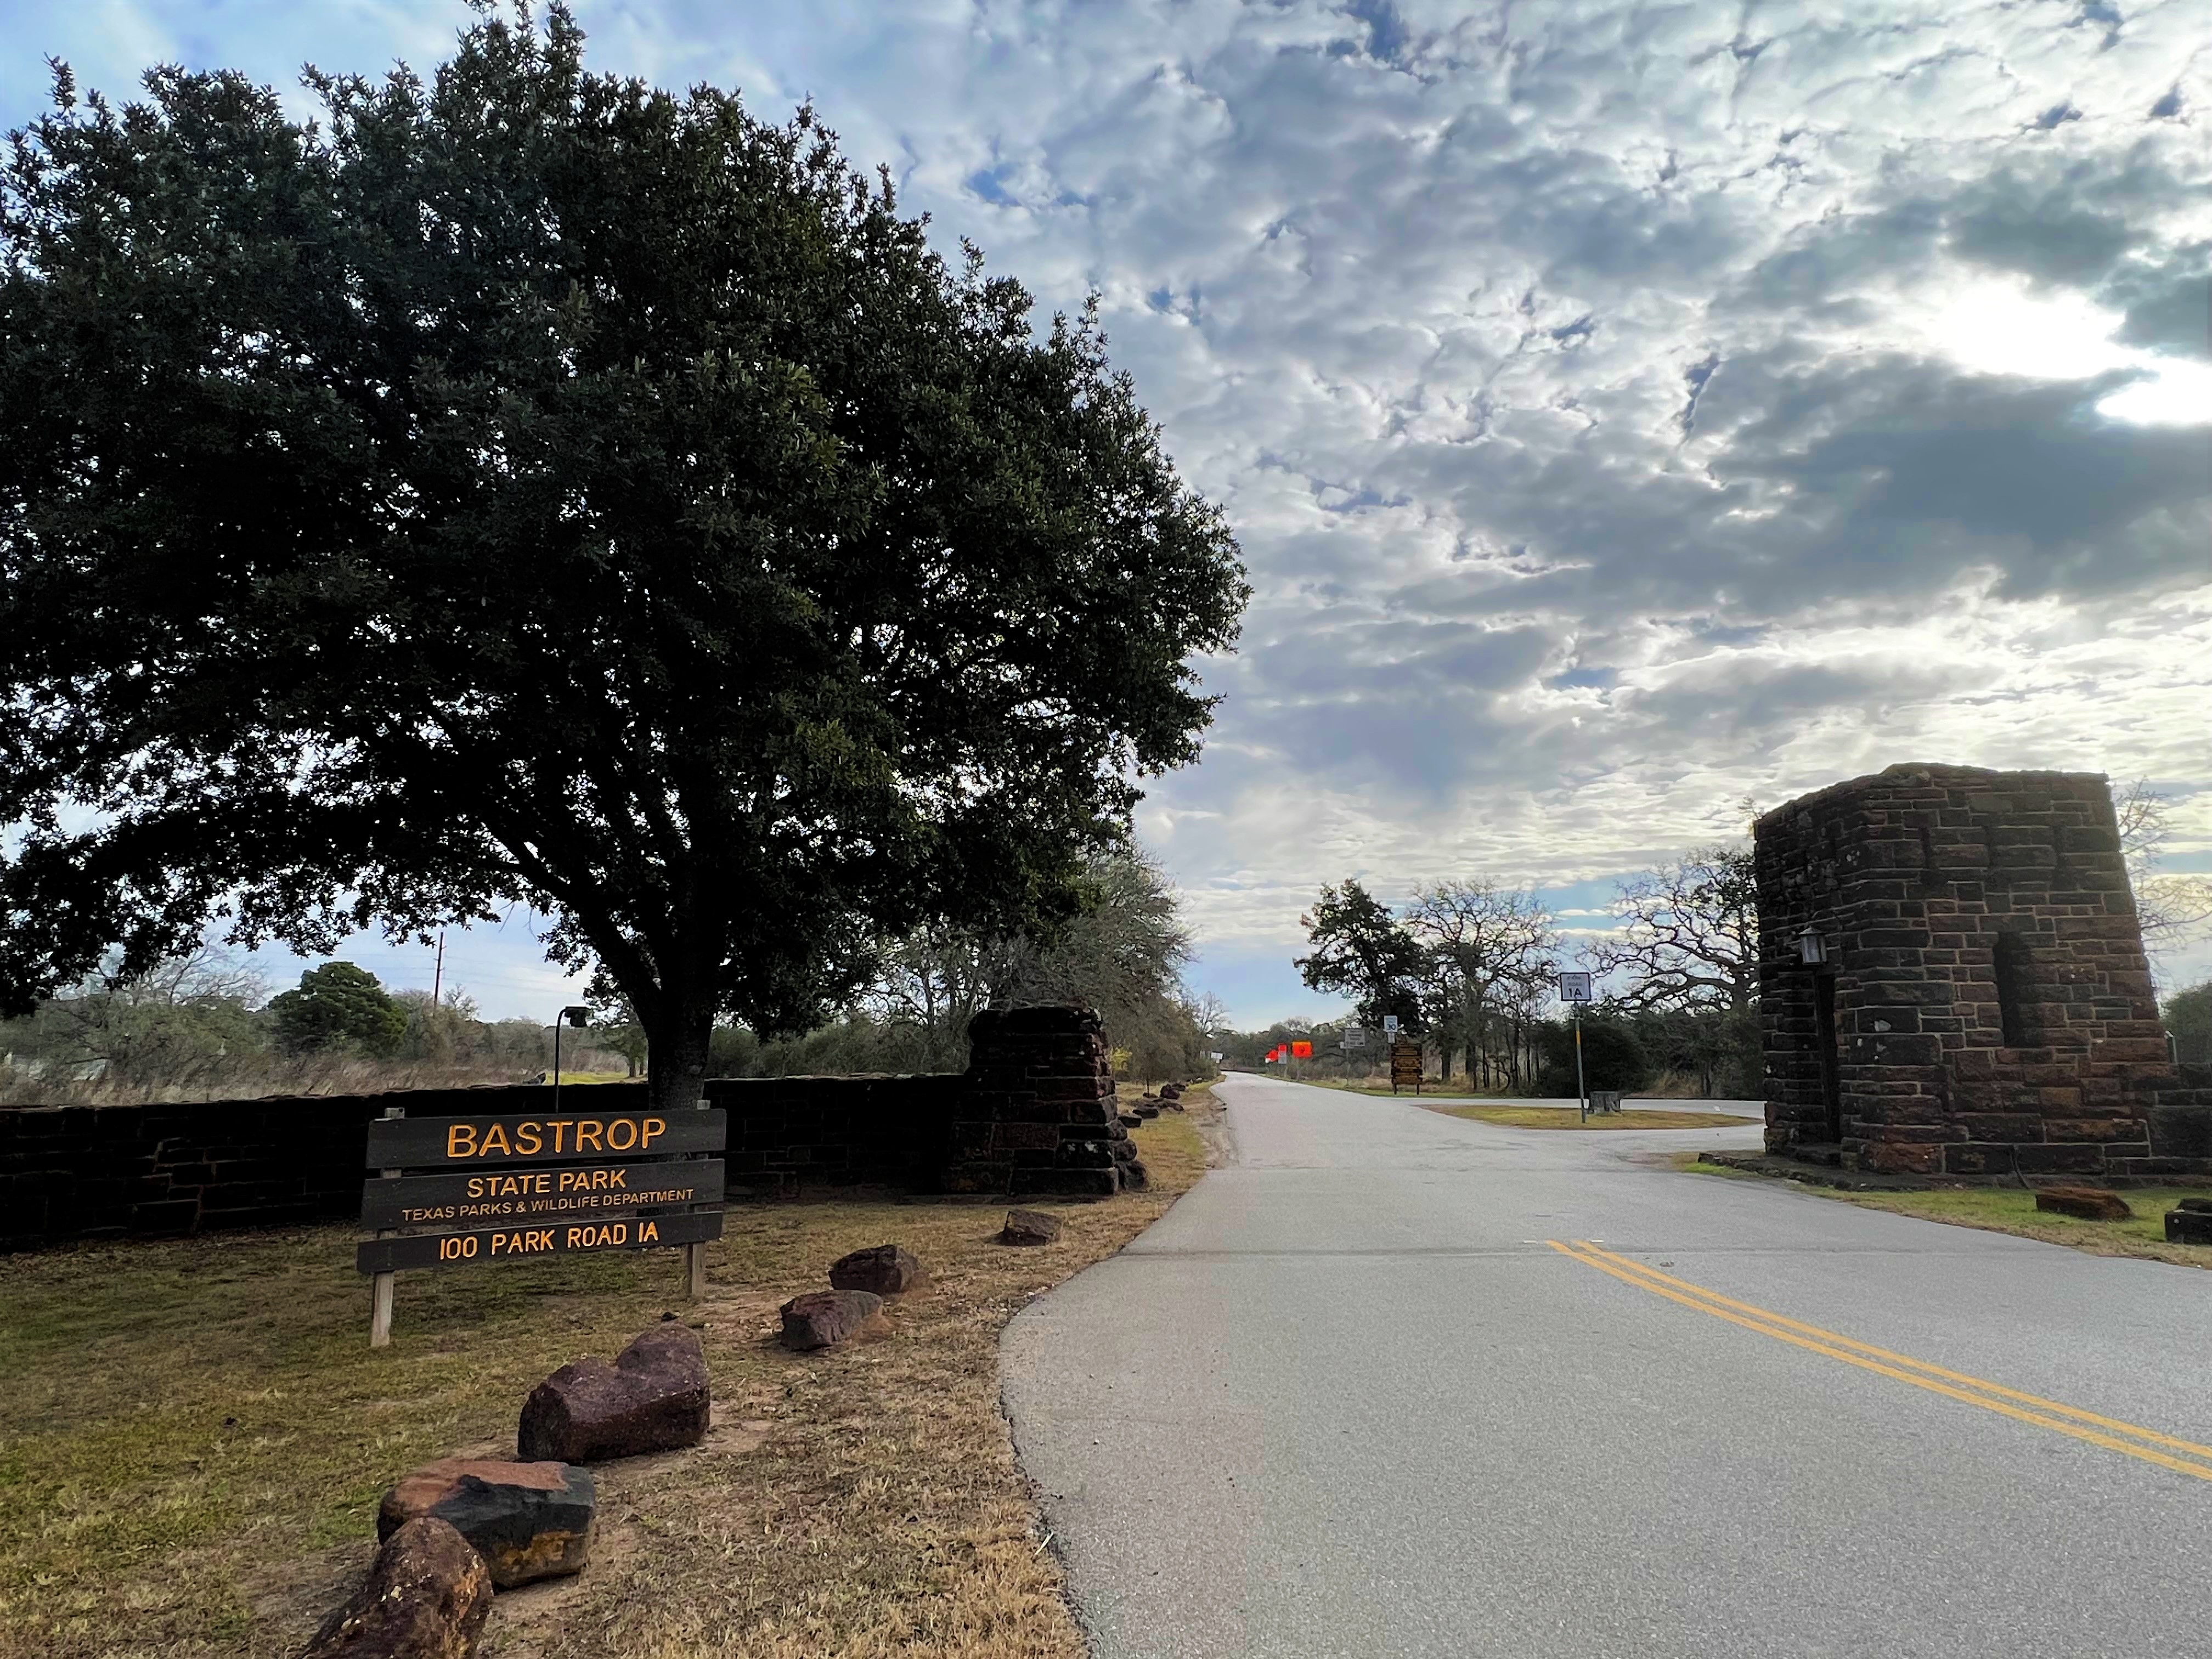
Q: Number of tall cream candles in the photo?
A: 0